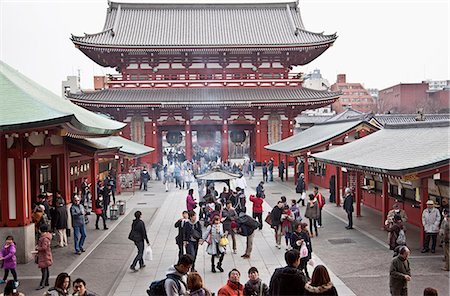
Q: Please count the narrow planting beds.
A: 0